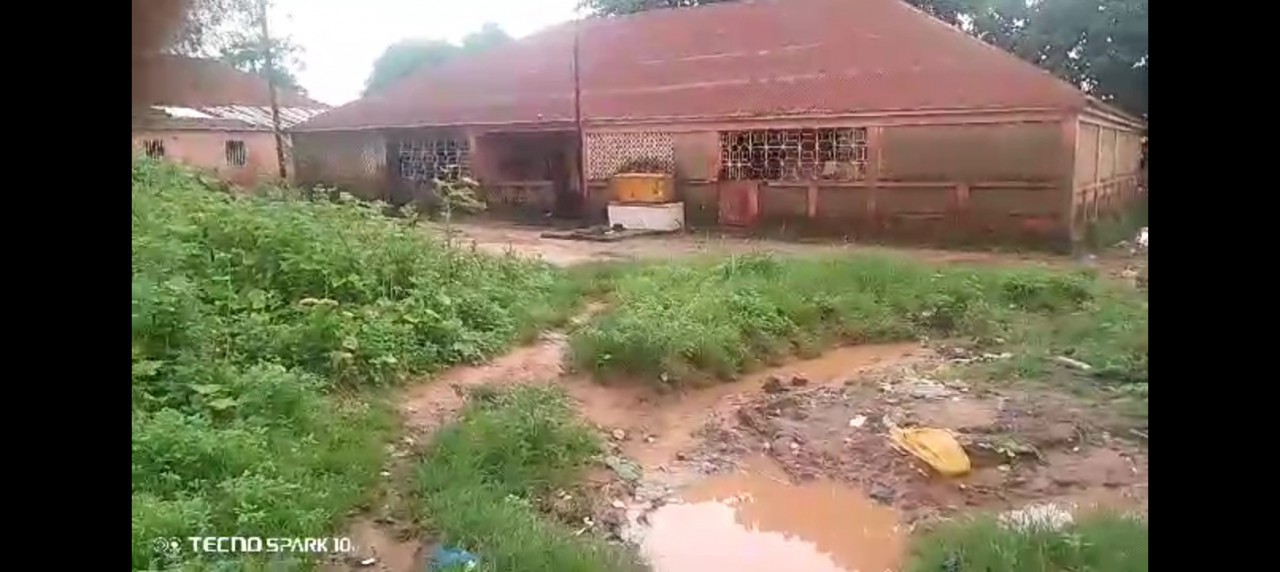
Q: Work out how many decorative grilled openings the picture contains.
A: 3